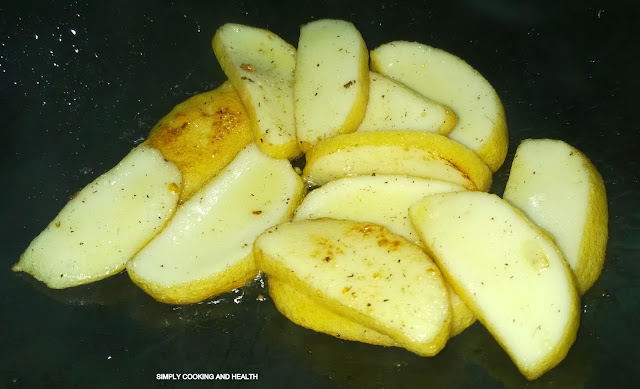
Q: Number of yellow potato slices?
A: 13